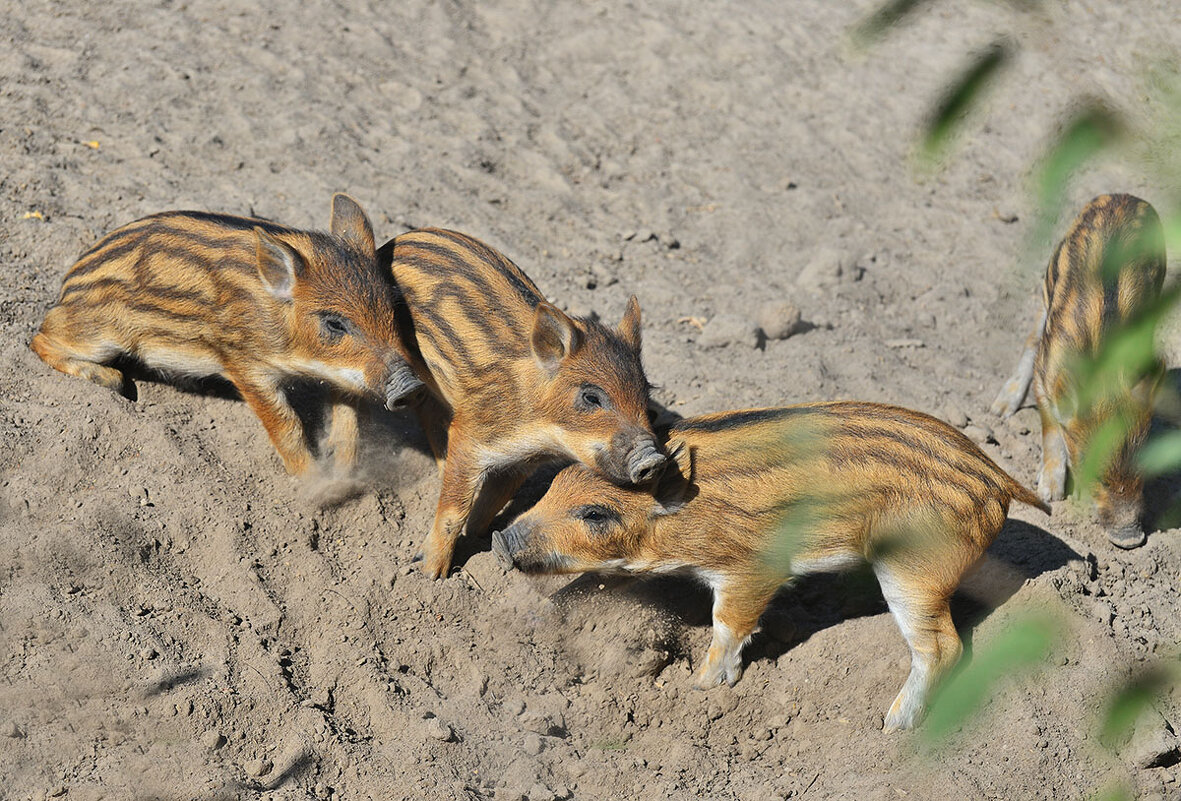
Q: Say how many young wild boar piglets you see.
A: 4